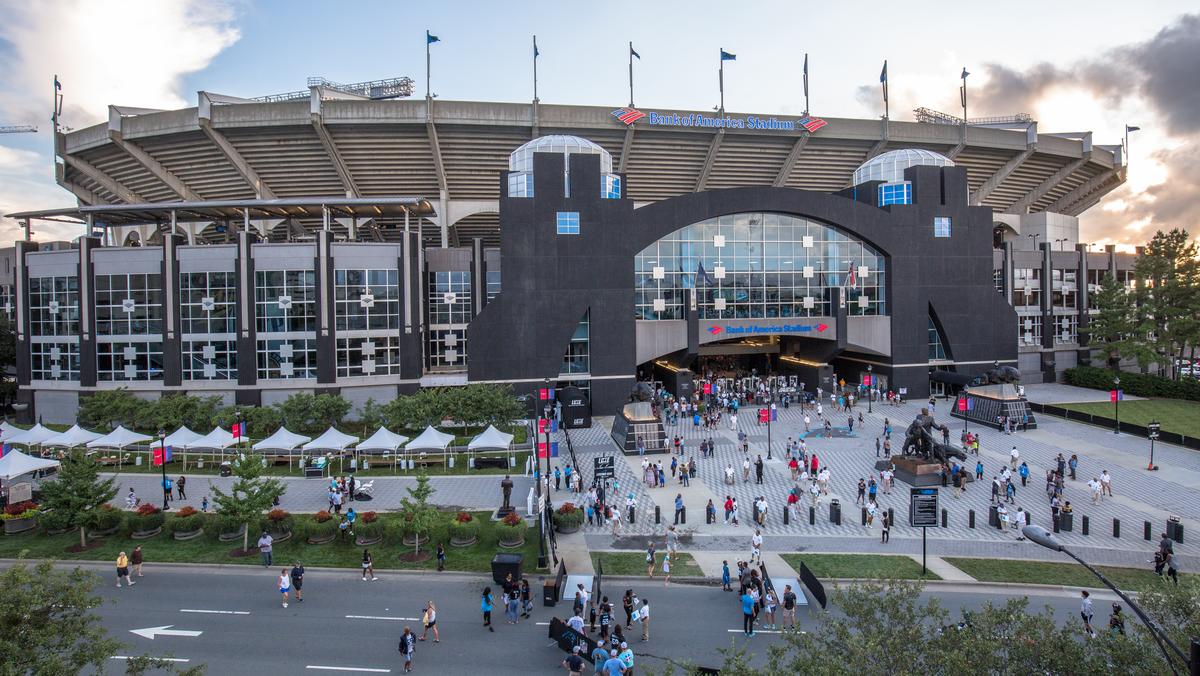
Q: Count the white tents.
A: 12